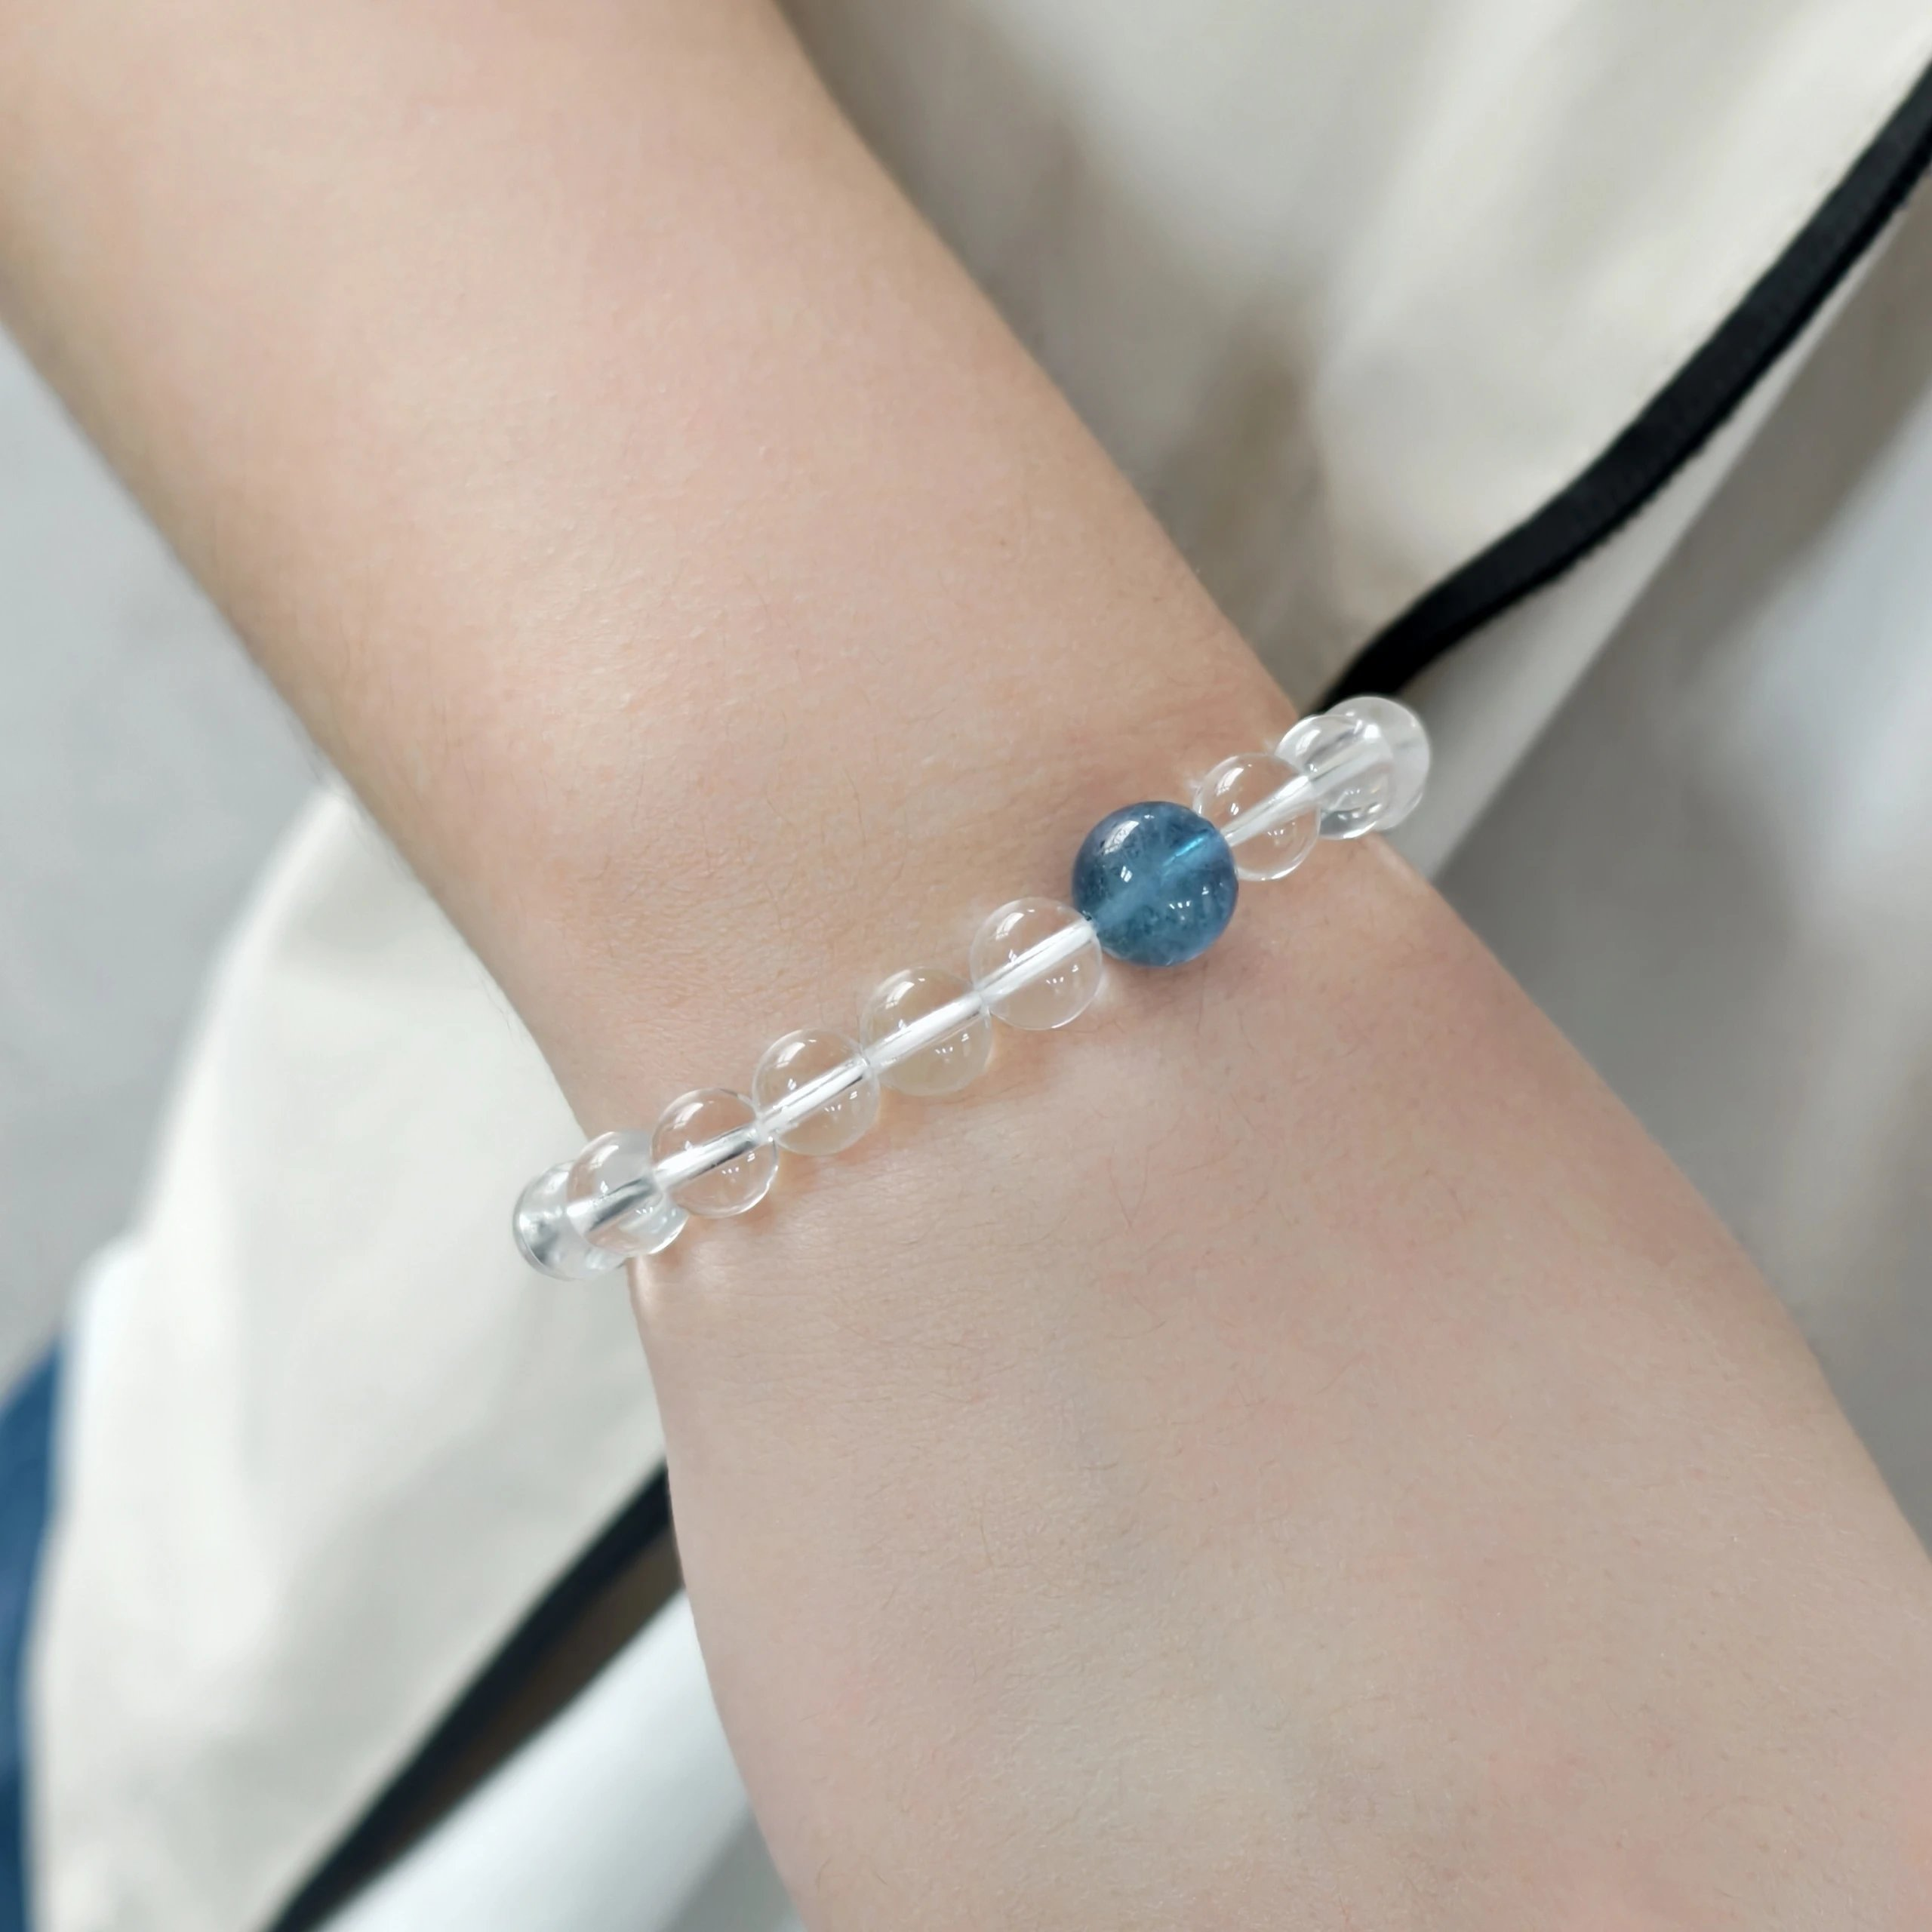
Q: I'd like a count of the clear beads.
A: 9